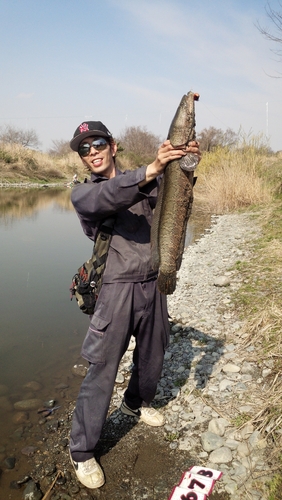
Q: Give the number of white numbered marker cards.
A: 3